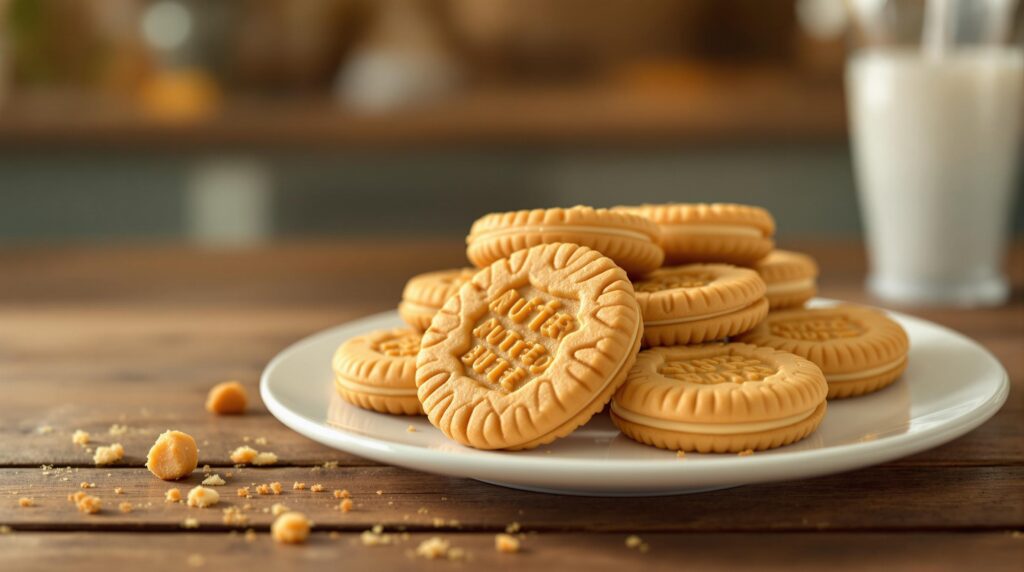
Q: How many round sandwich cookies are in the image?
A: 9